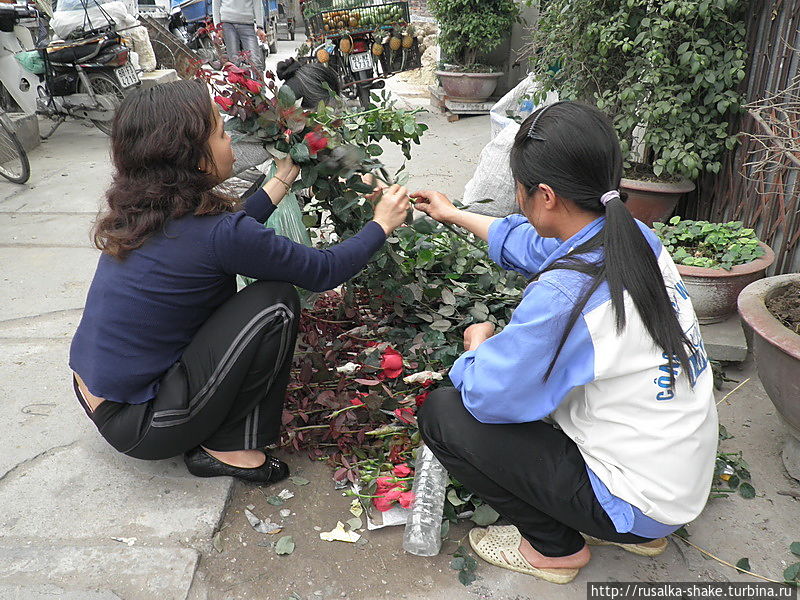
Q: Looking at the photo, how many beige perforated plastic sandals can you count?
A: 2